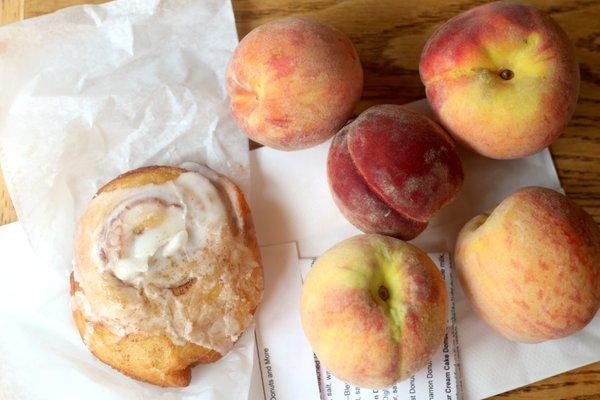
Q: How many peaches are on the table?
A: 5